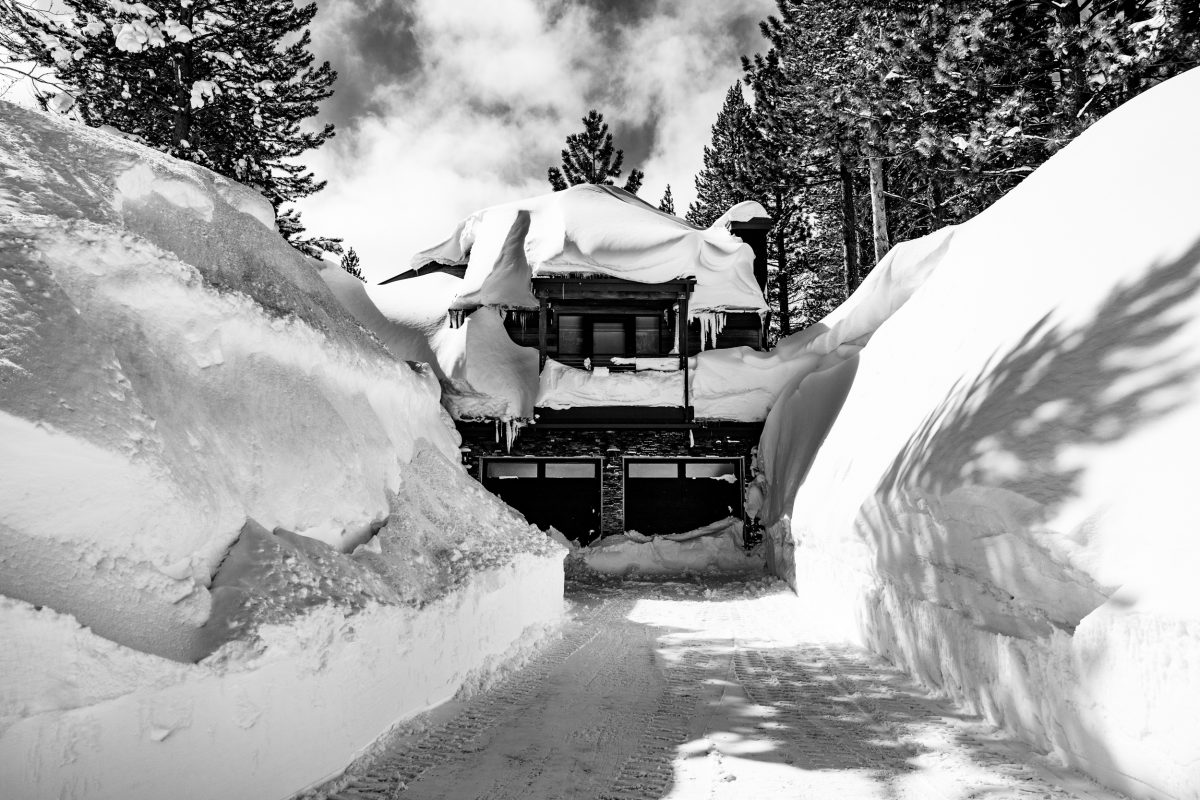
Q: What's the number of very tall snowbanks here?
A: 2